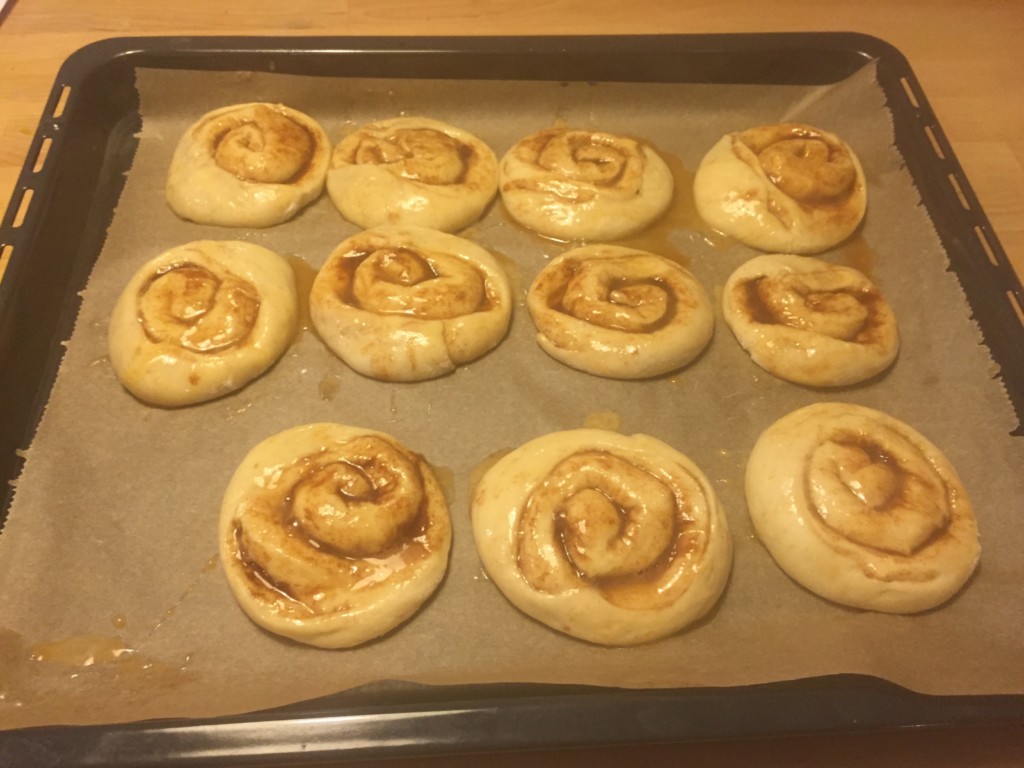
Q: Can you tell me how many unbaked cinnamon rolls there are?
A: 11